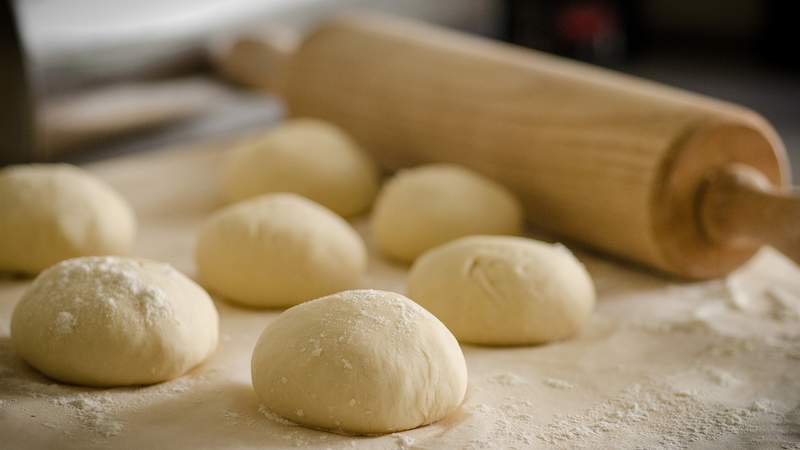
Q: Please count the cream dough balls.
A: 7